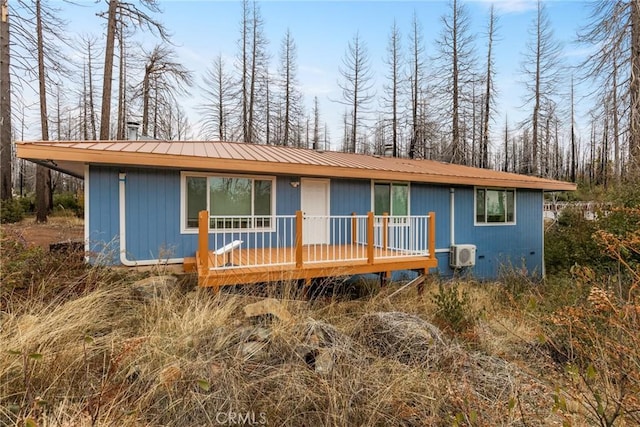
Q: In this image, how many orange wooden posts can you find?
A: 6